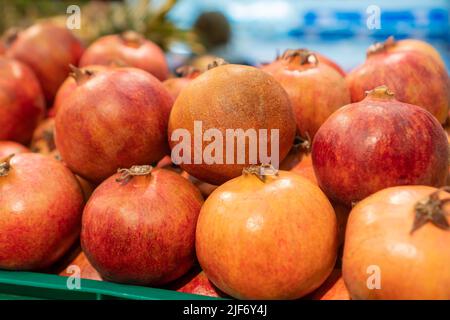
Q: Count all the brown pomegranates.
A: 1